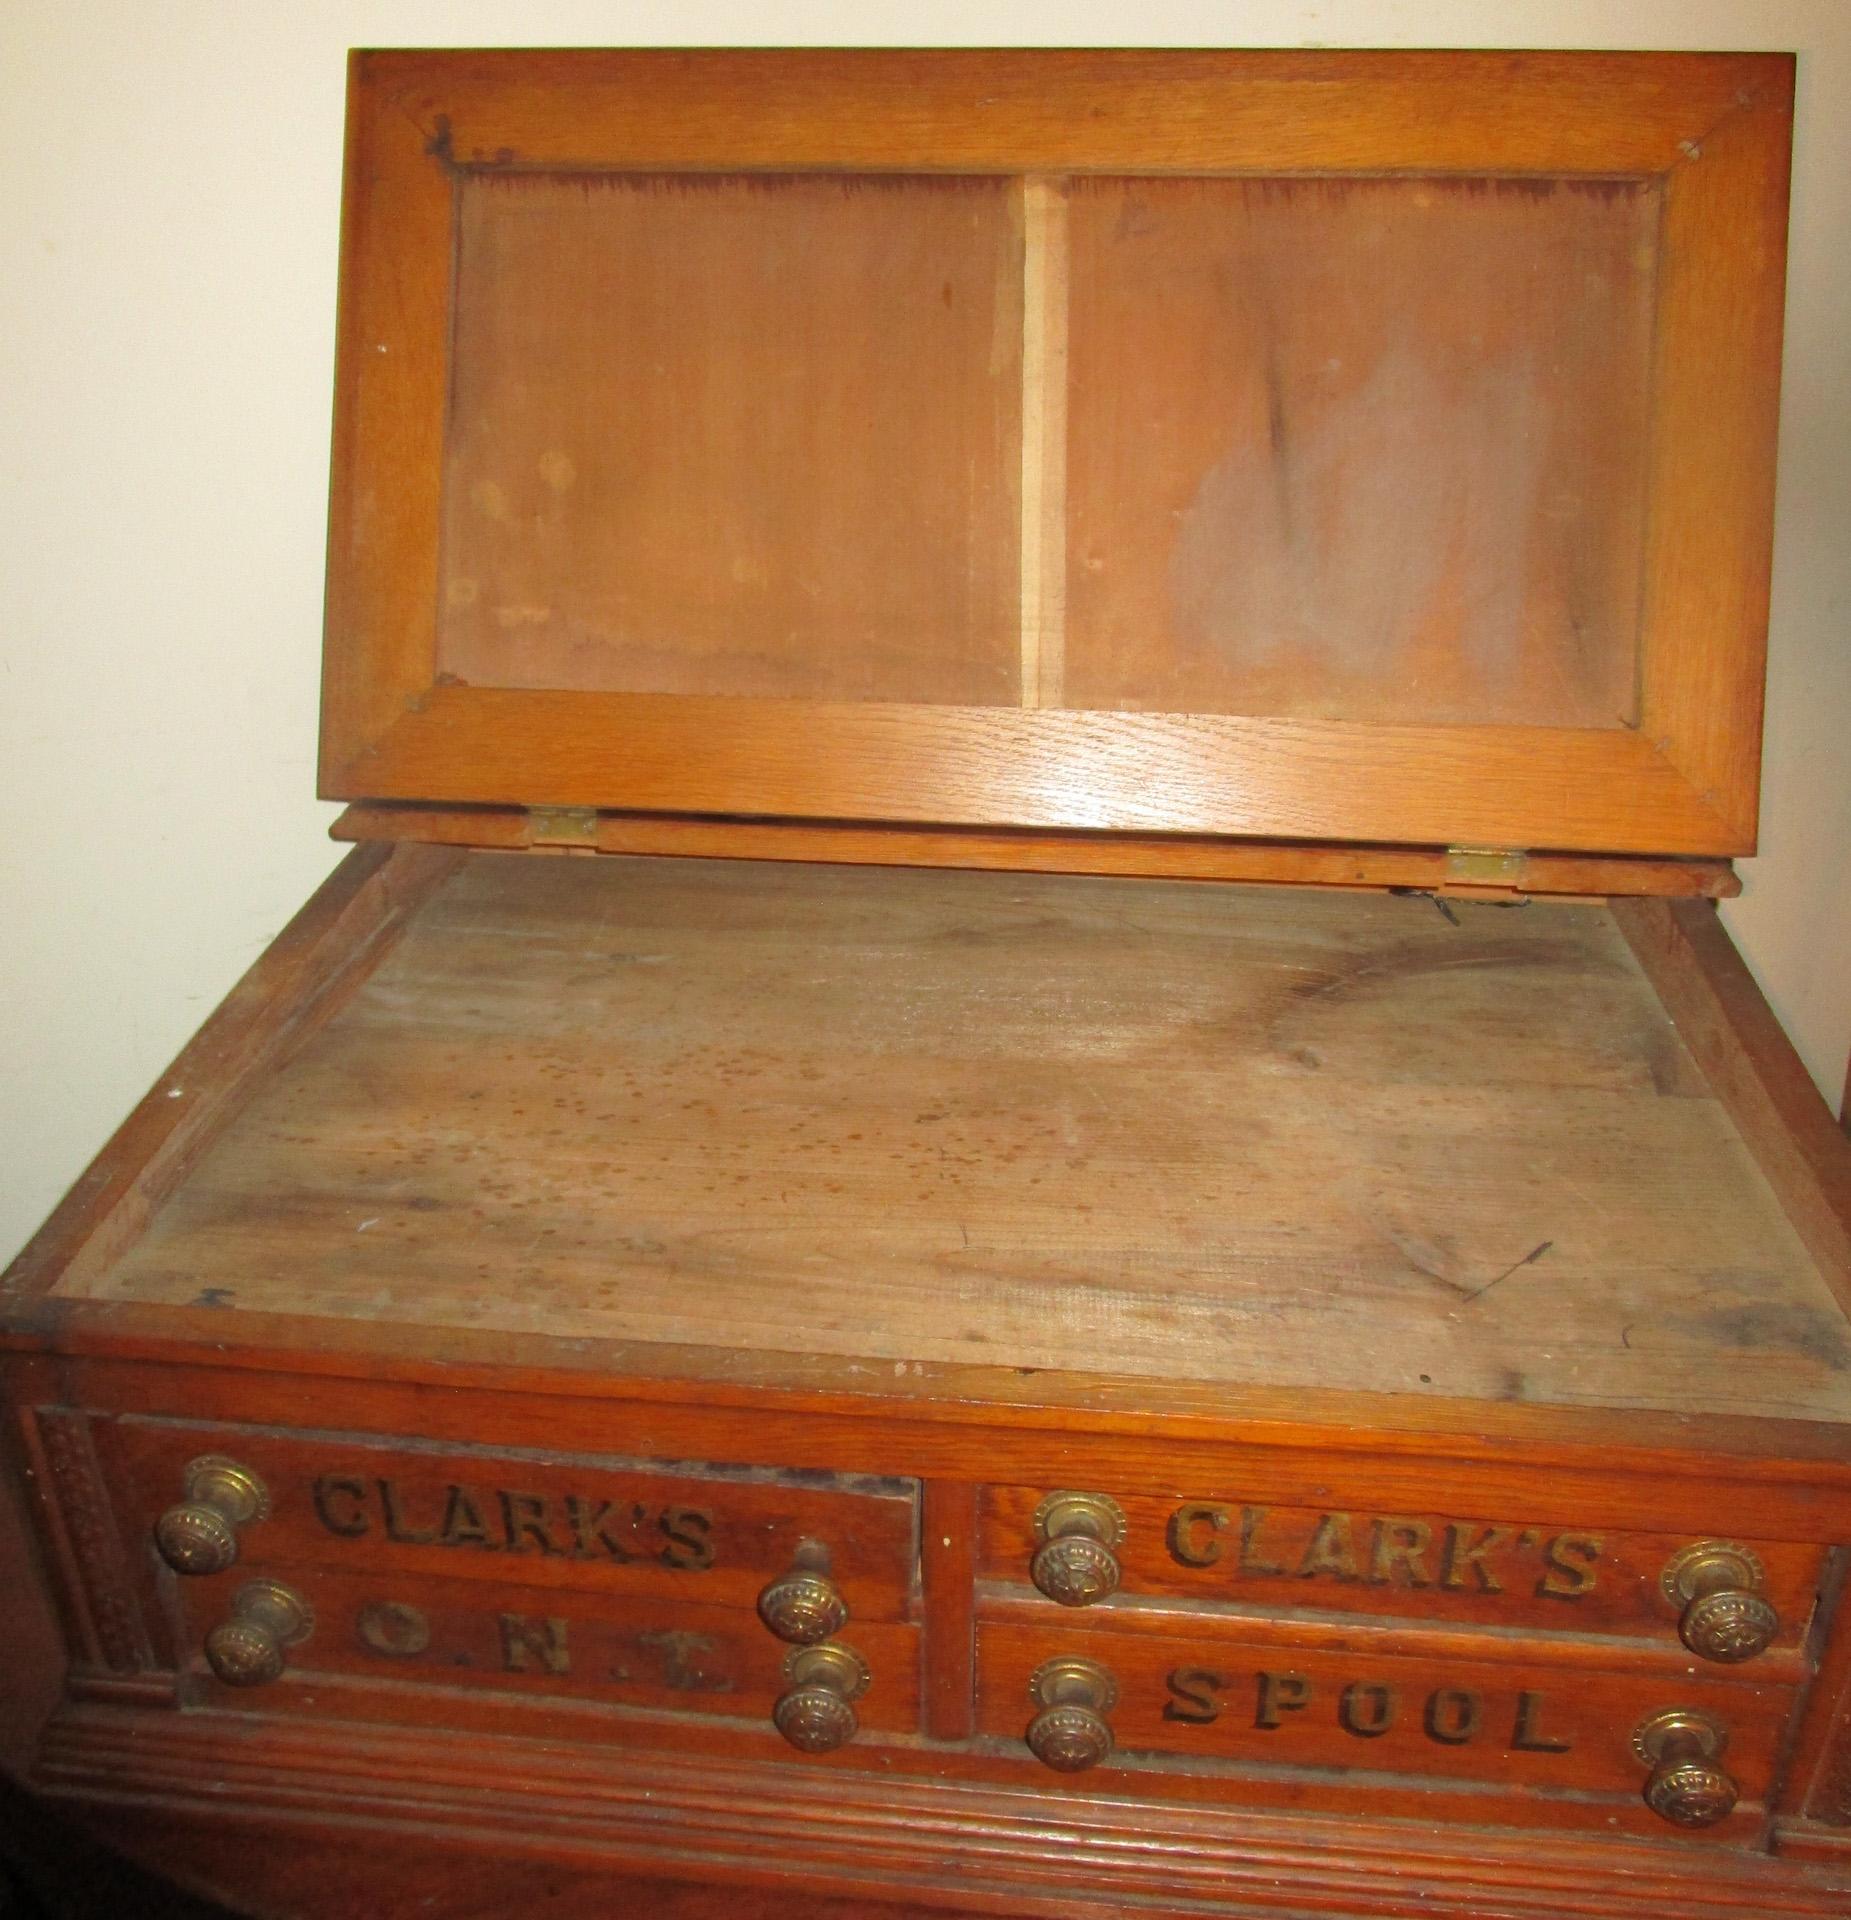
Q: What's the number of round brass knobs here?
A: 8